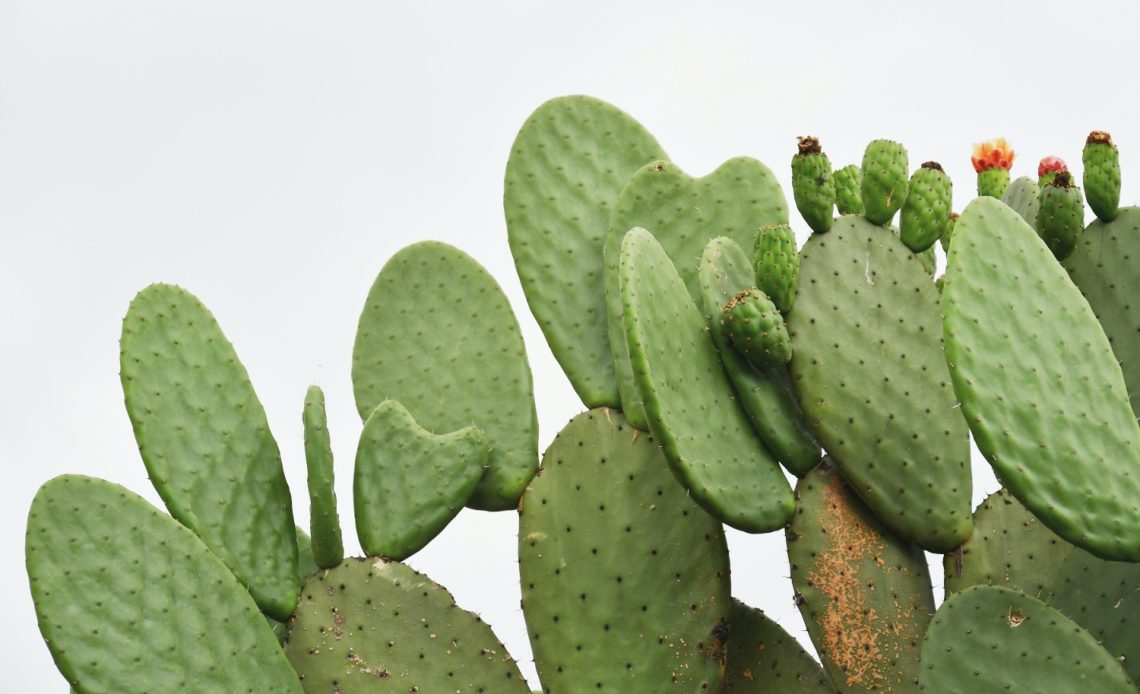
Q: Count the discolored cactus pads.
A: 1